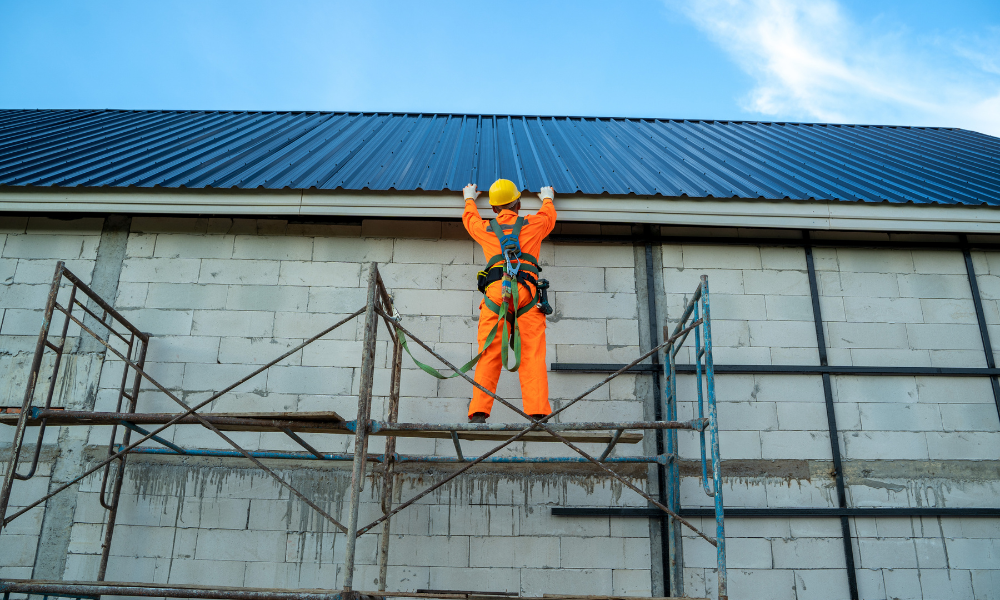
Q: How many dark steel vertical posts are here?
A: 3